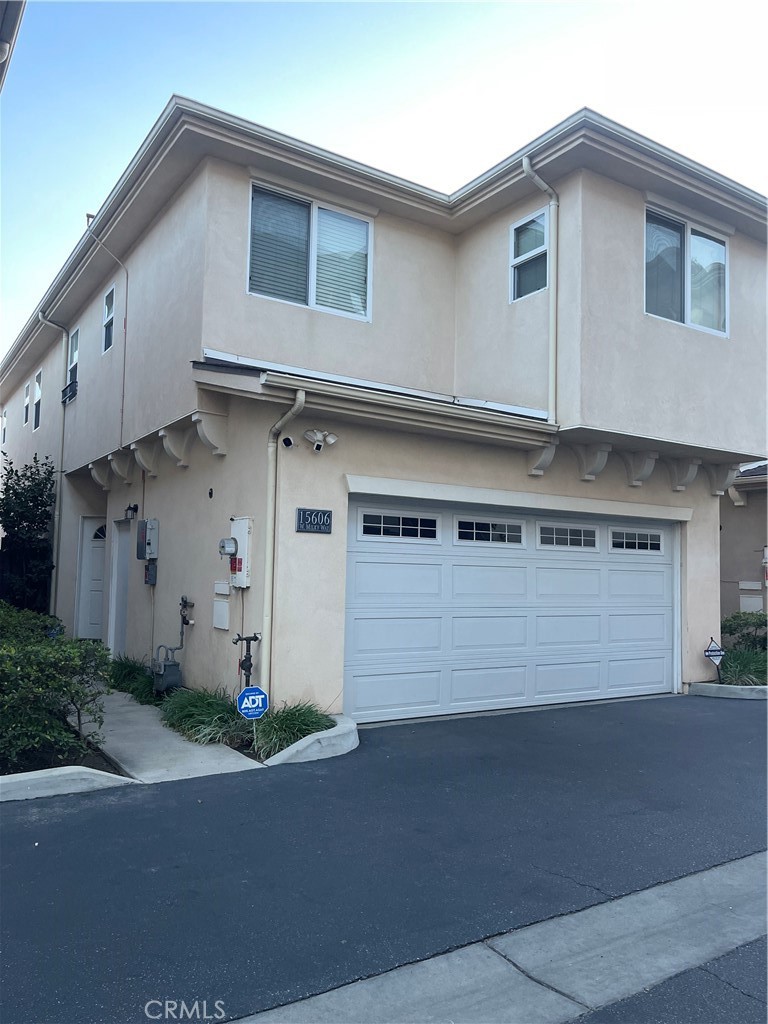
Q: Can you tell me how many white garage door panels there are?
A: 12